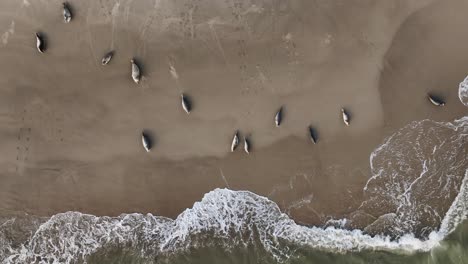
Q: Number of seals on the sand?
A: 12